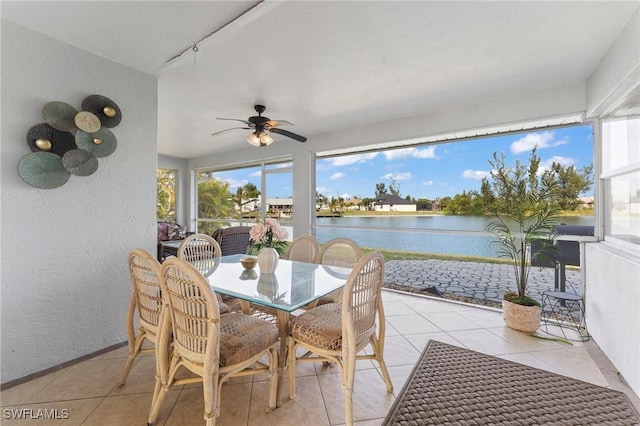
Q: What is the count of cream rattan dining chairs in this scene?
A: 6